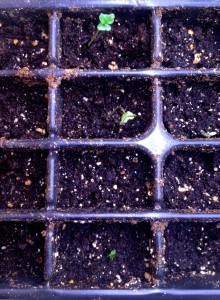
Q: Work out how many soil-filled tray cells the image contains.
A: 12